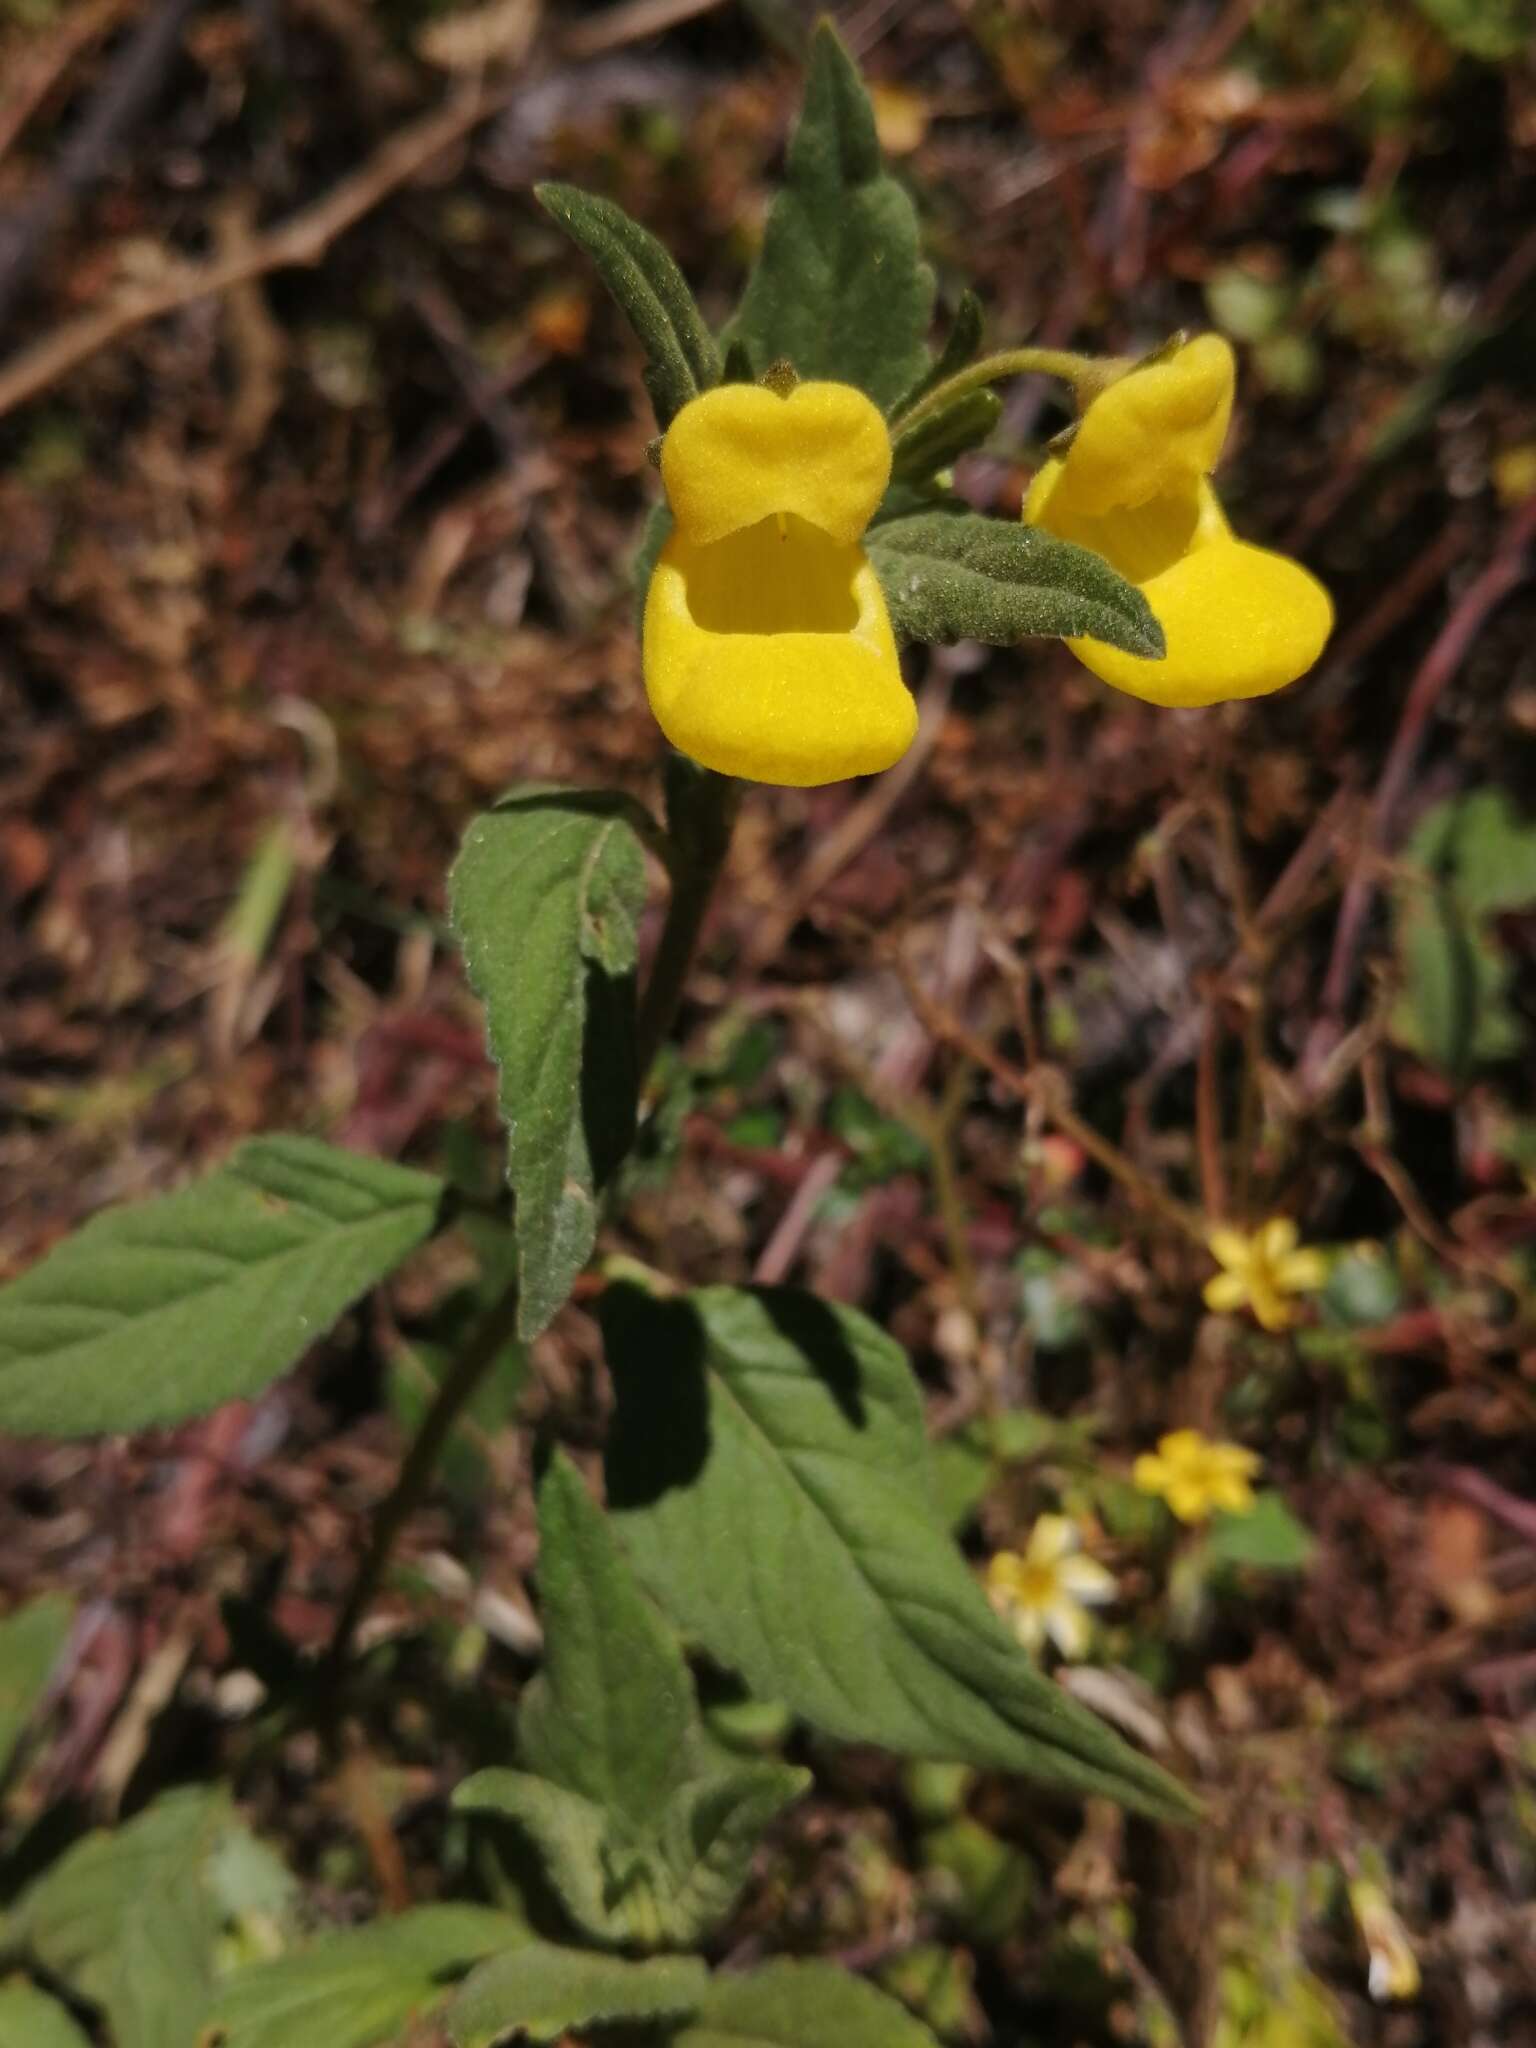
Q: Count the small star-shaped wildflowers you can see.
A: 3